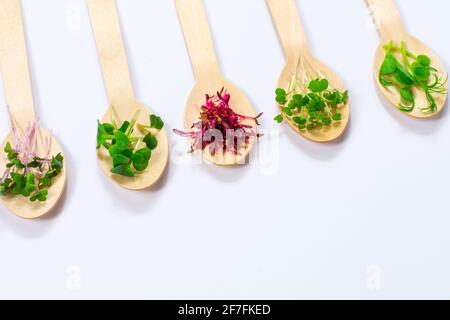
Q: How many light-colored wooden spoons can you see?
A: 5